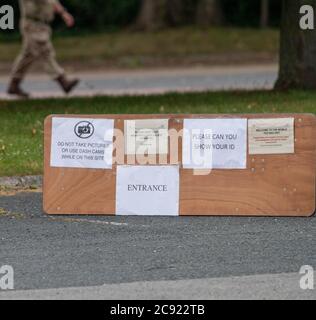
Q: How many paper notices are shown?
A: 5